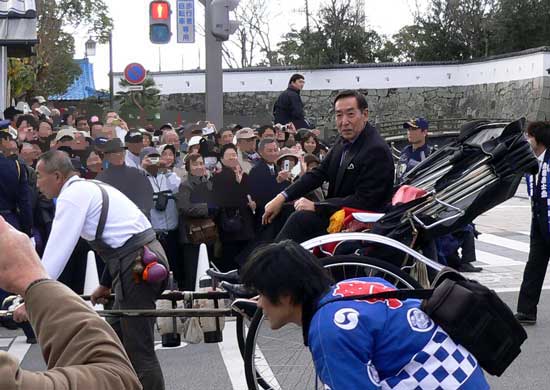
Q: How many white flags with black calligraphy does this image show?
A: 0